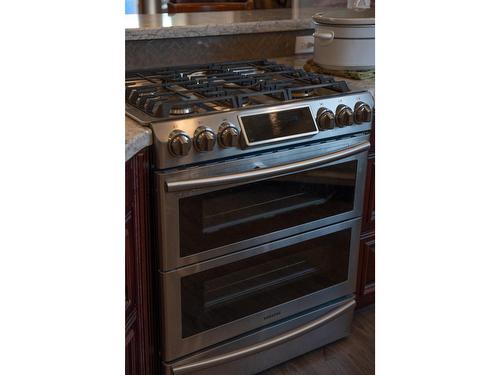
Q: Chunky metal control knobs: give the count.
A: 6